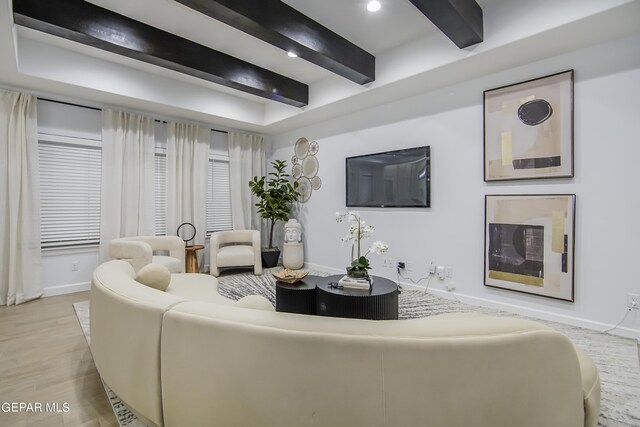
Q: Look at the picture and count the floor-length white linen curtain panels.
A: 4